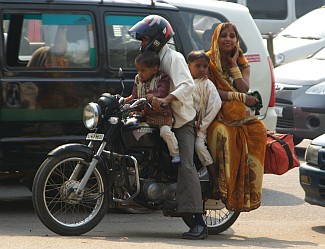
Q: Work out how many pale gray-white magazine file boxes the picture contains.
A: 0